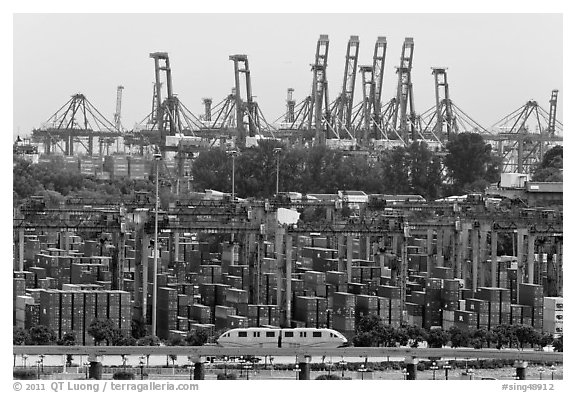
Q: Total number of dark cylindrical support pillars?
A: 5